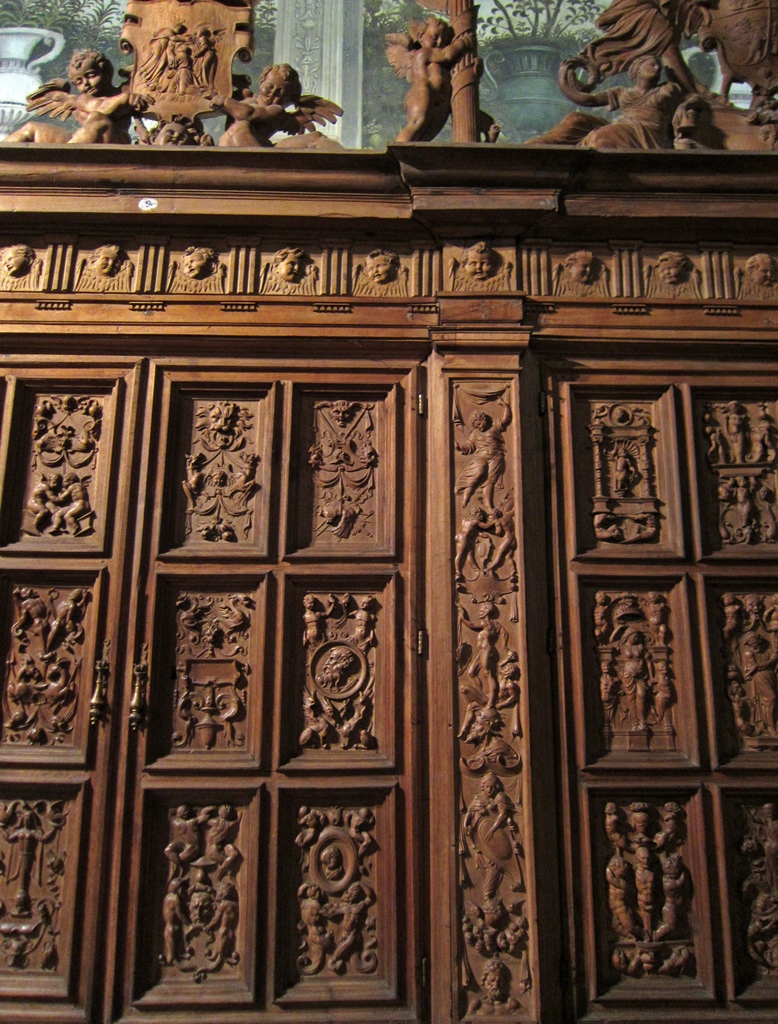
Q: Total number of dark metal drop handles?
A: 2